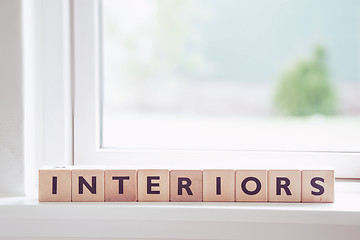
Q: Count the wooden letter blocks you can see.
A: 9